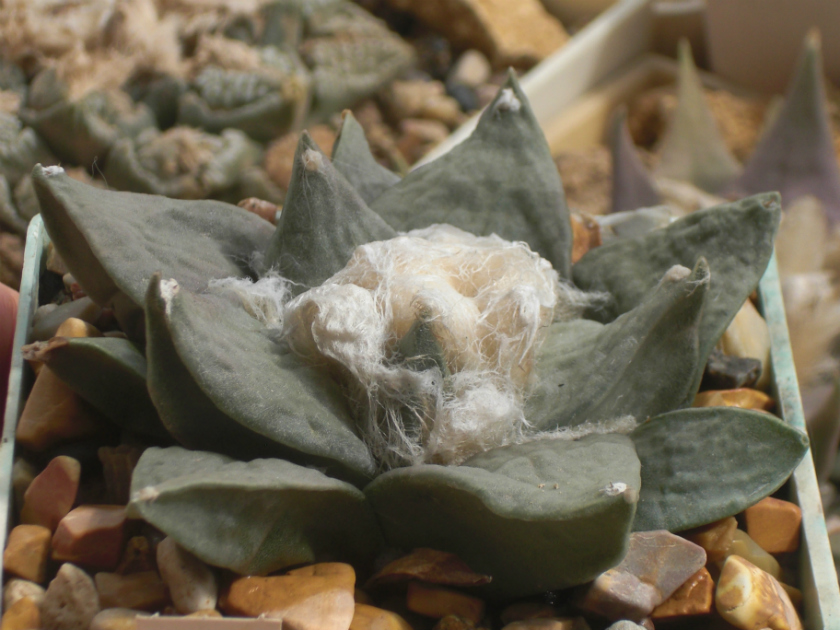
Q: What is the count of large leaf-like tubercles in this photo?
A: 11